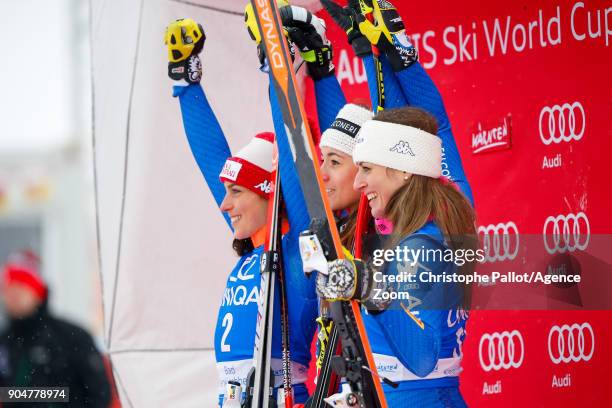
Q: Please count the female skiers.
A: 3